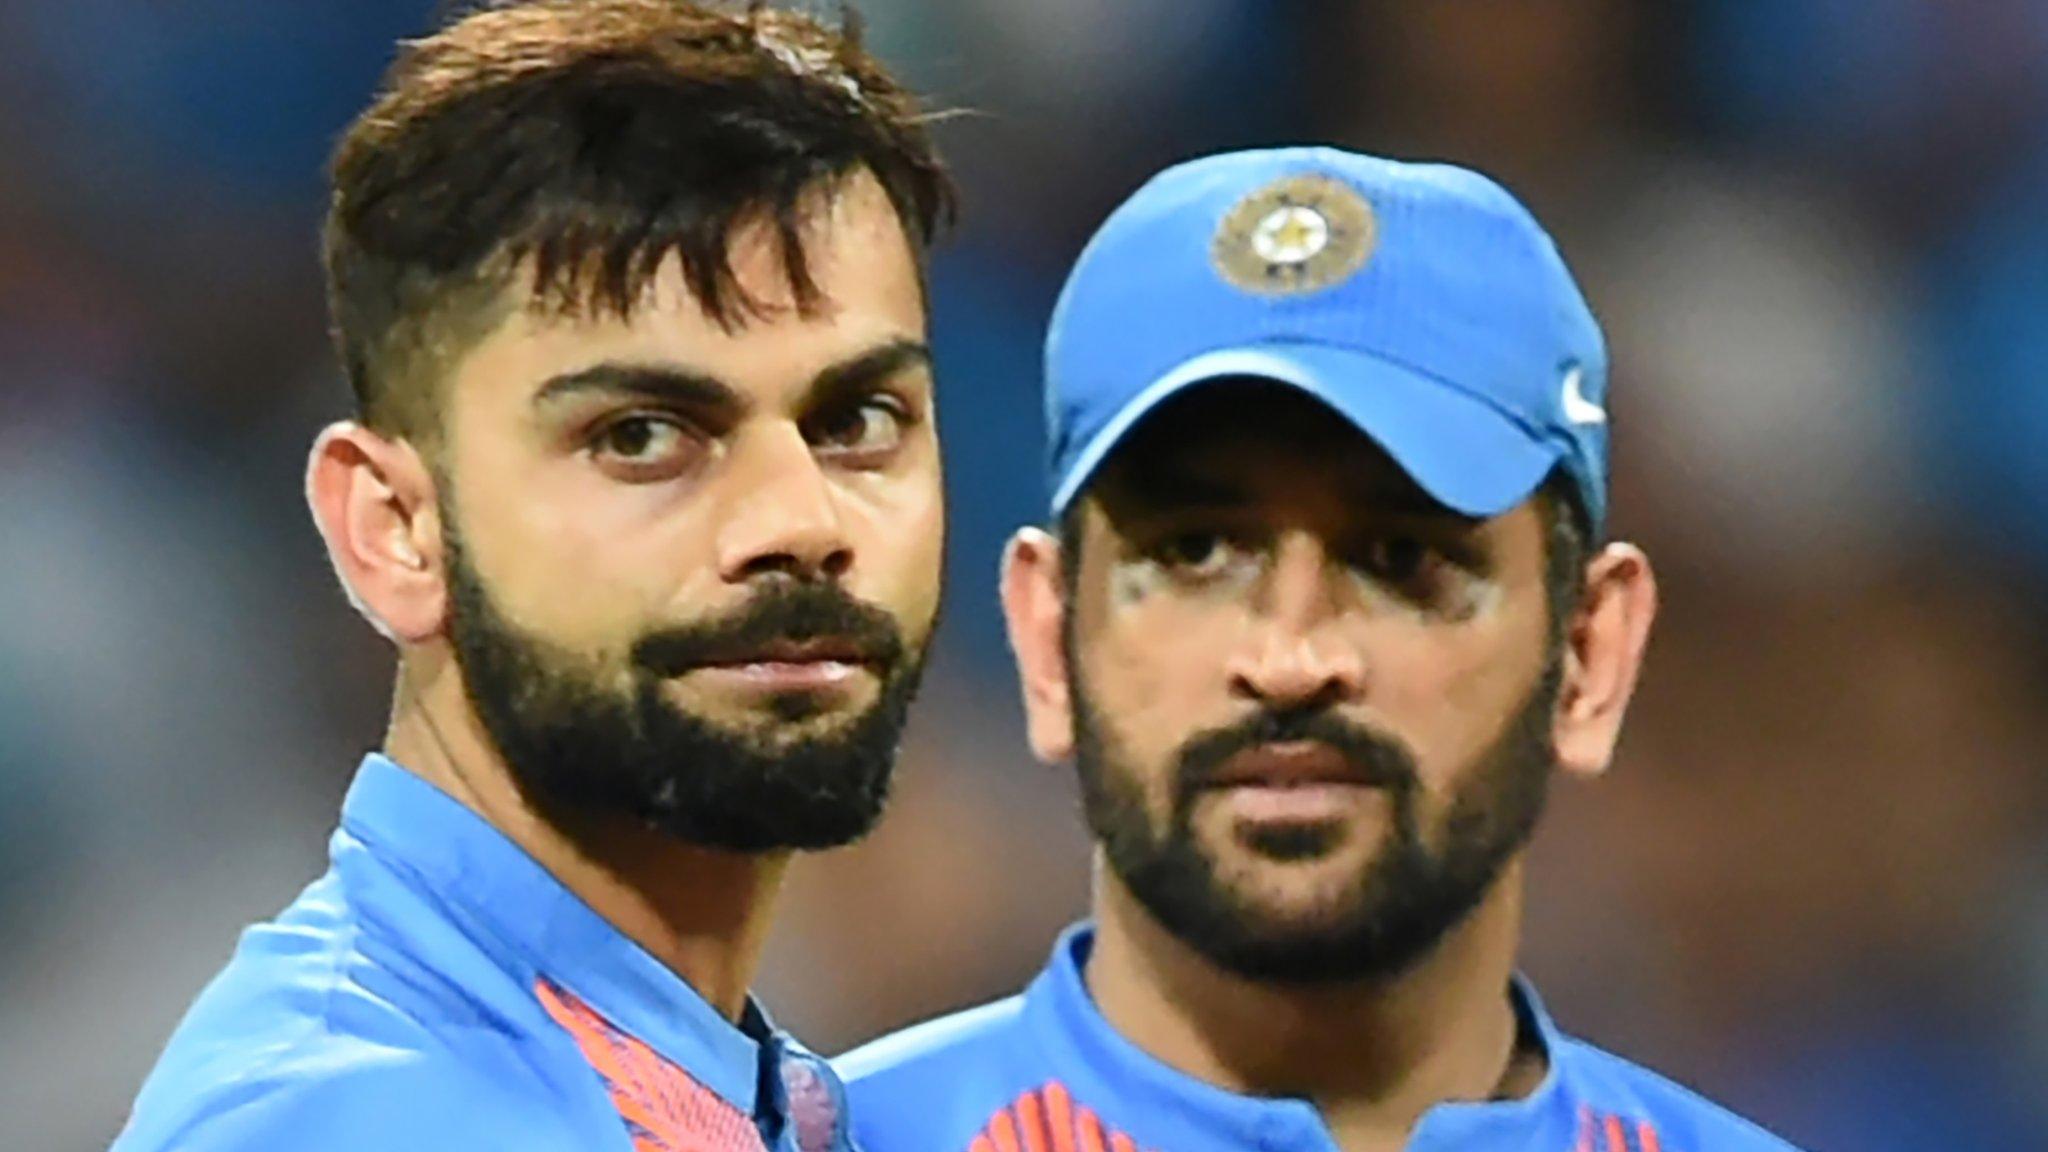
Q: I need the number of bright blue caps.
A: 1